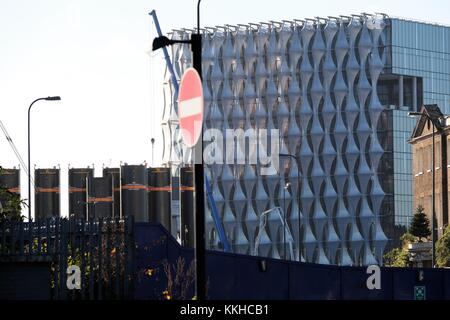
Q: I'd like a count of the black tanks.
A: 8